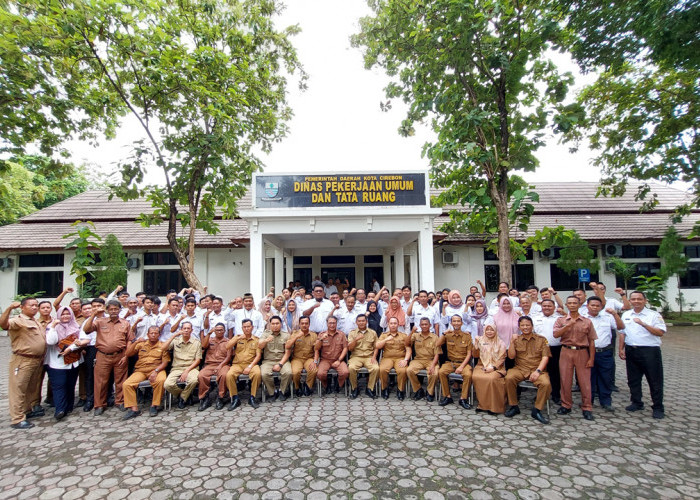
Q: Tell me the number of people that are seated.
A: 13